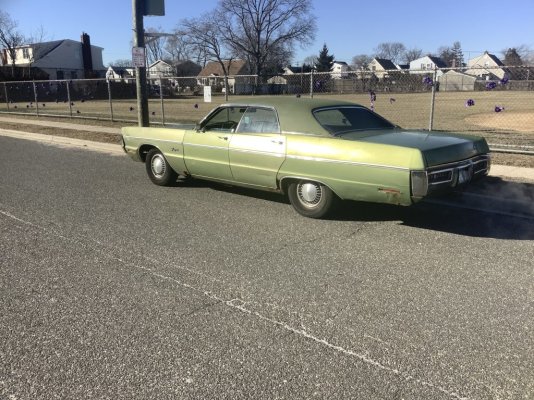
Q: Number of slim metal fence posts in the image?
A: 8